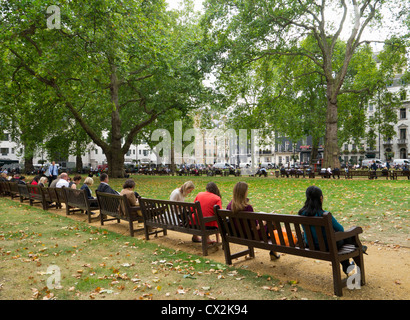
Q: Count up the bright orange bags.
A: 1